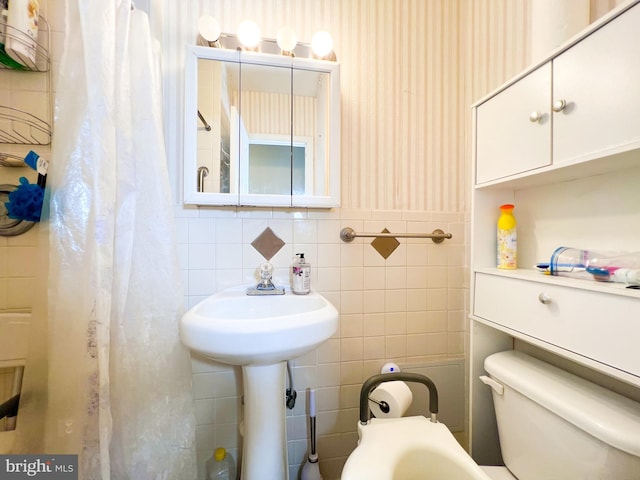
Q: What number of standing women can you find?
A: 0